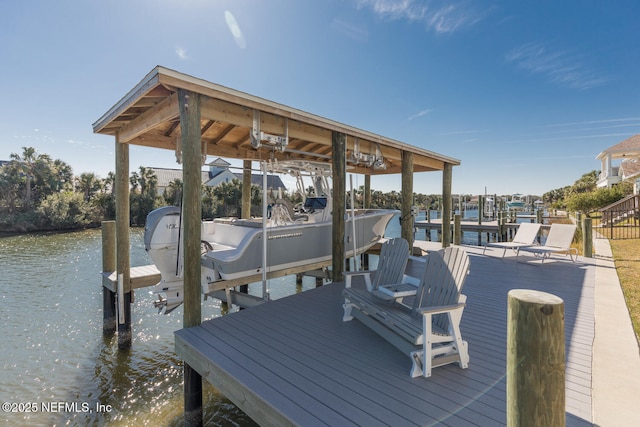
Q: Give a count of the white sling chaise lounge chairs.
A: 2